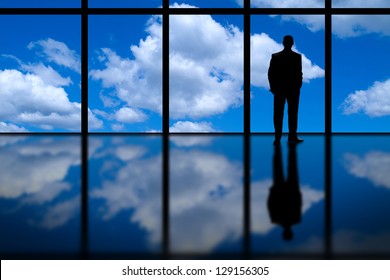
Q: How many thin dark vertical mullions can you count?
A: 4